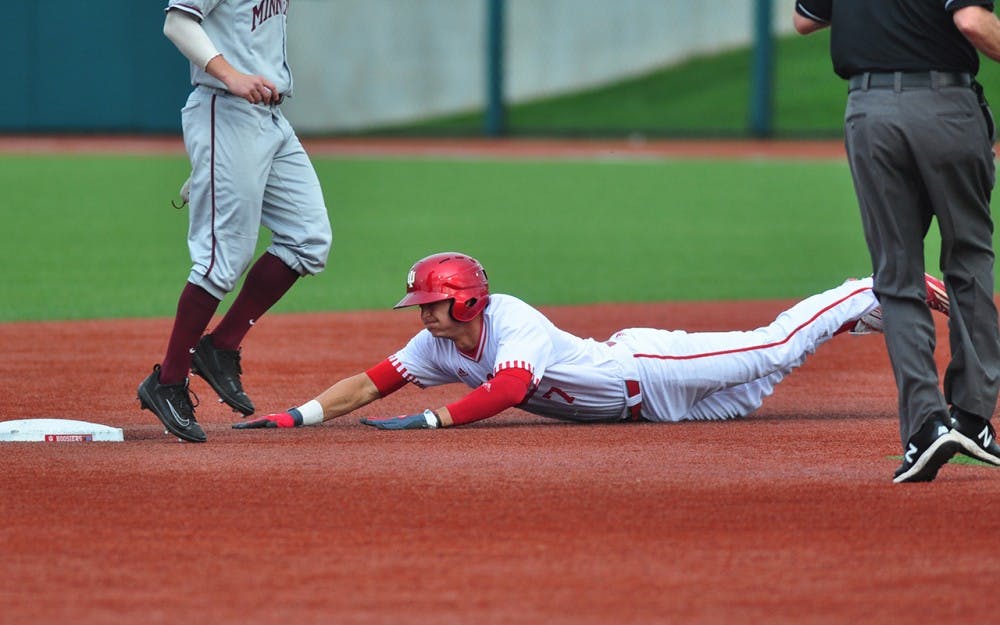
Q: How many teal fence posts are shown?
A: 2